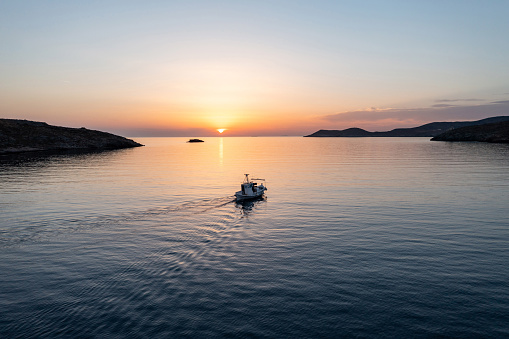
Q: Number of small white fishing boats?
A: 1